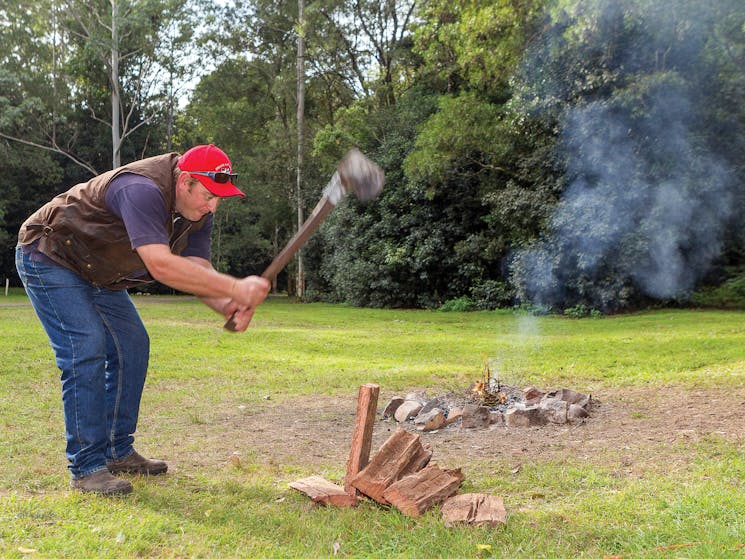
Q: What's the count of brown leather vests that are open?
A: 1